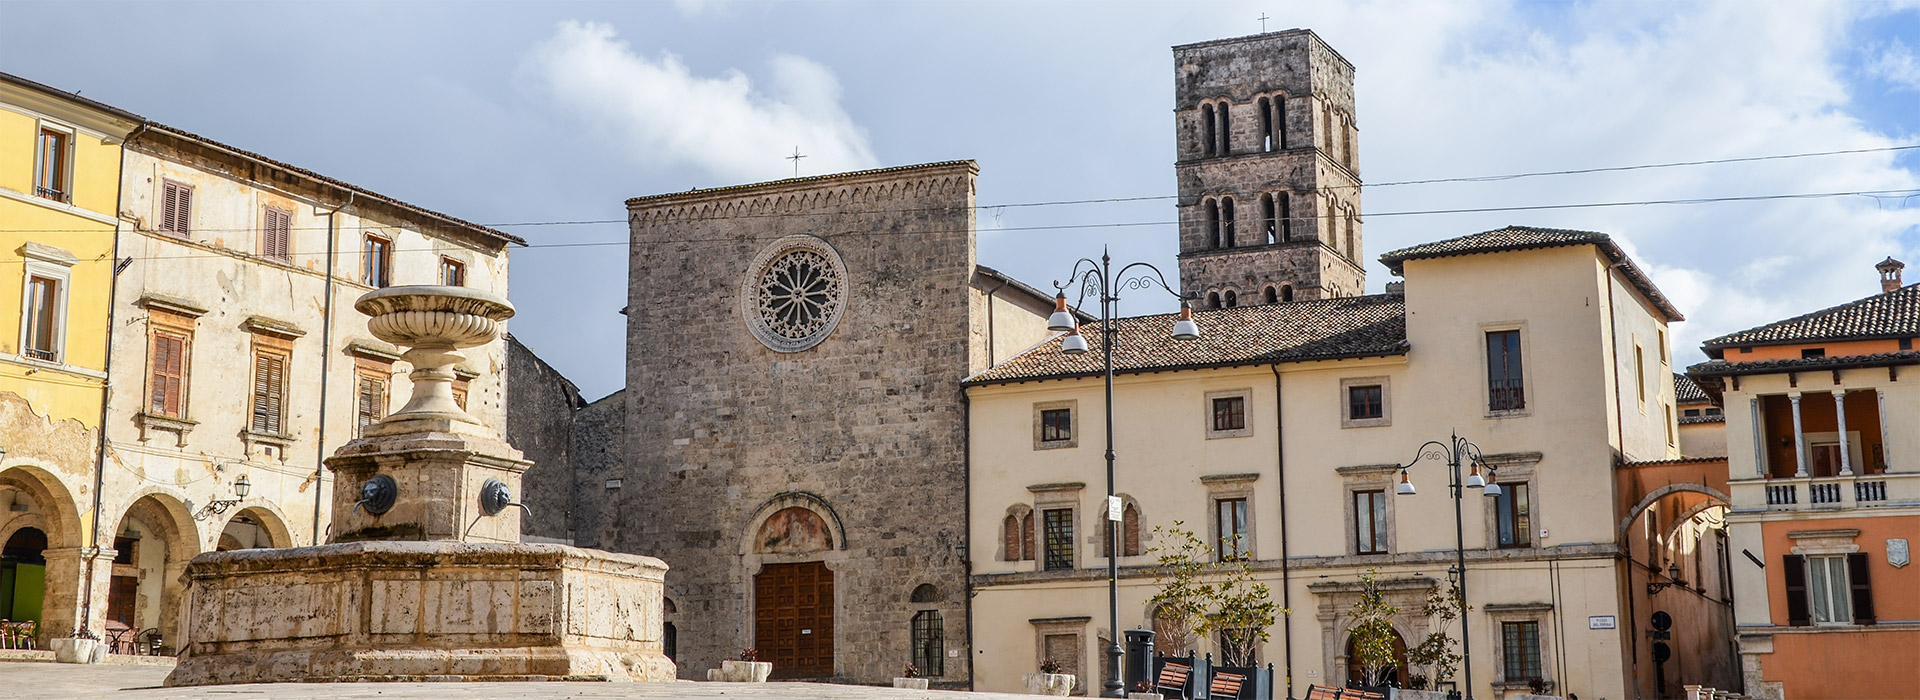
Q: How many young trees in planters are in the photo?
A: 4